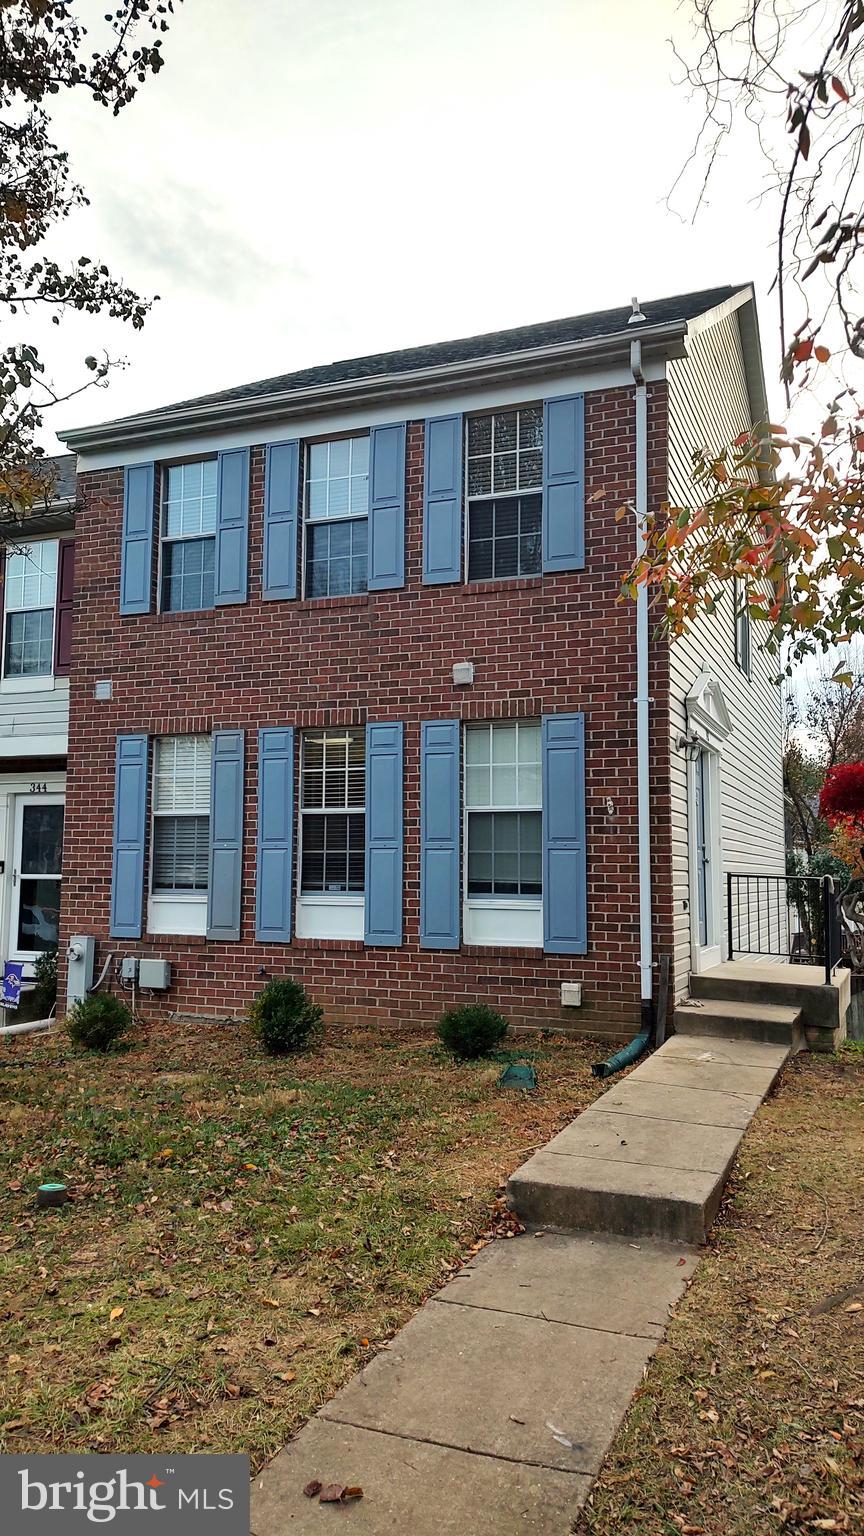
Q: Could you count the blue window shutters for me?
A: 12